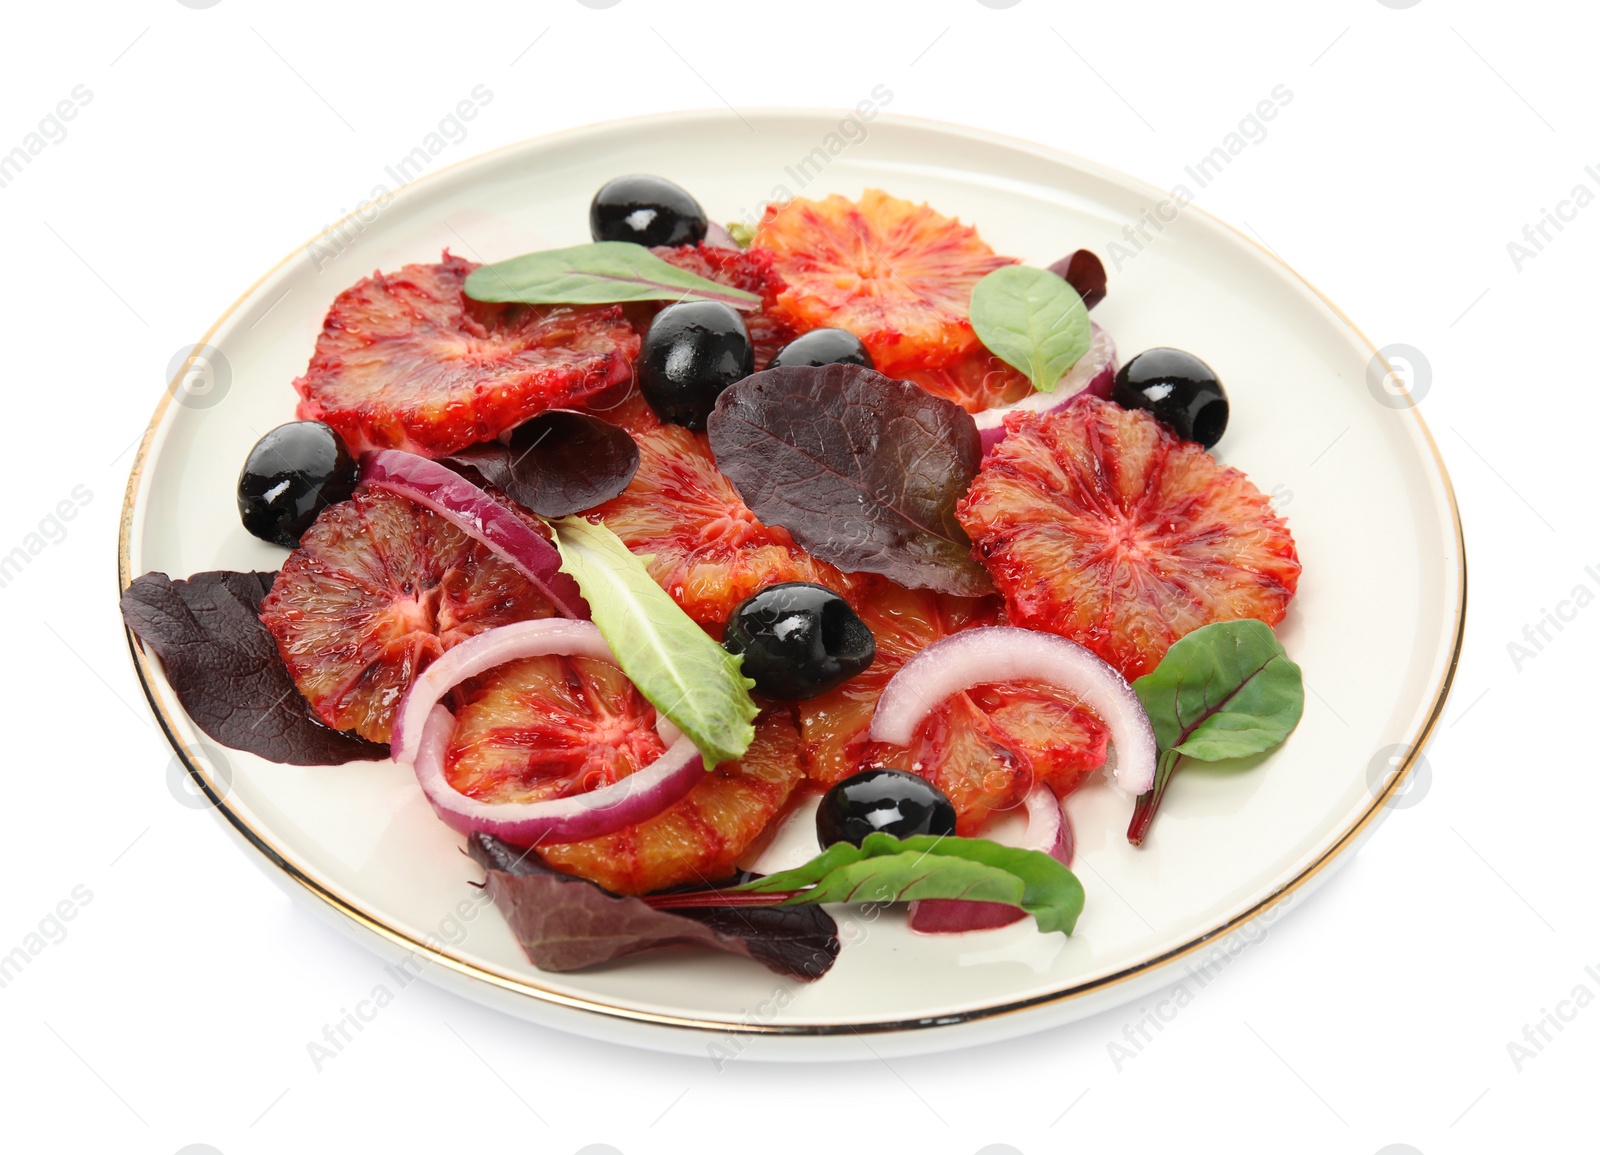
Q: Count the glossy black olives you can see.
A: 7